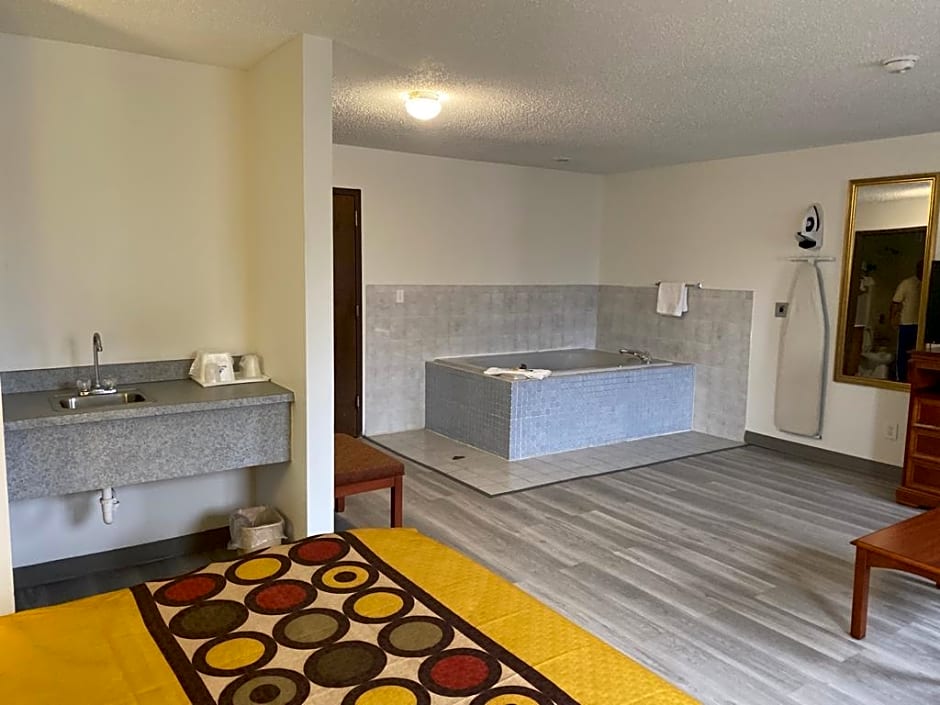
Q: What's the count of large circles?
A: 15